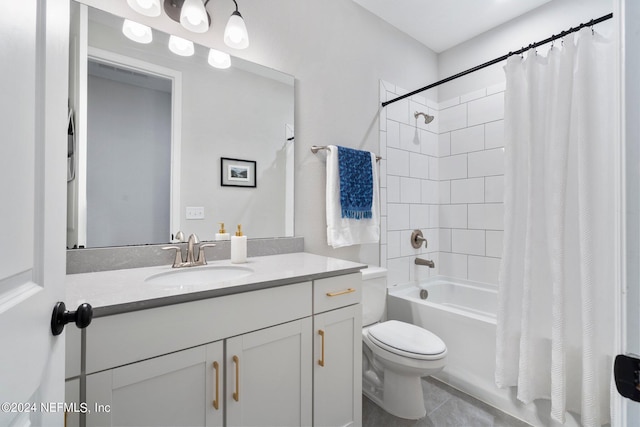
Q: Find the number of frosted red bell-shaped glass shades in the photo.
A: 0